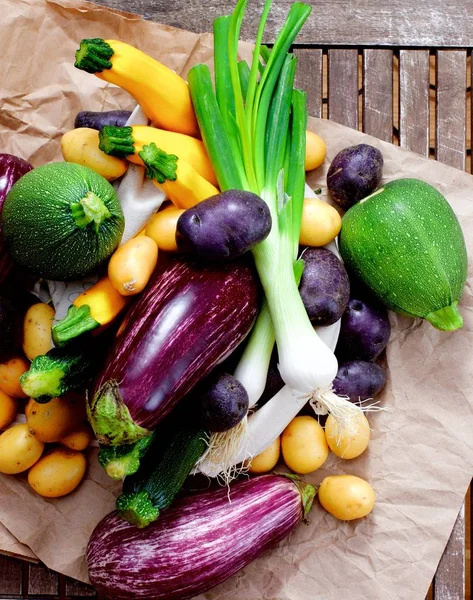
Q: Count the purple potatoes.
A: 7